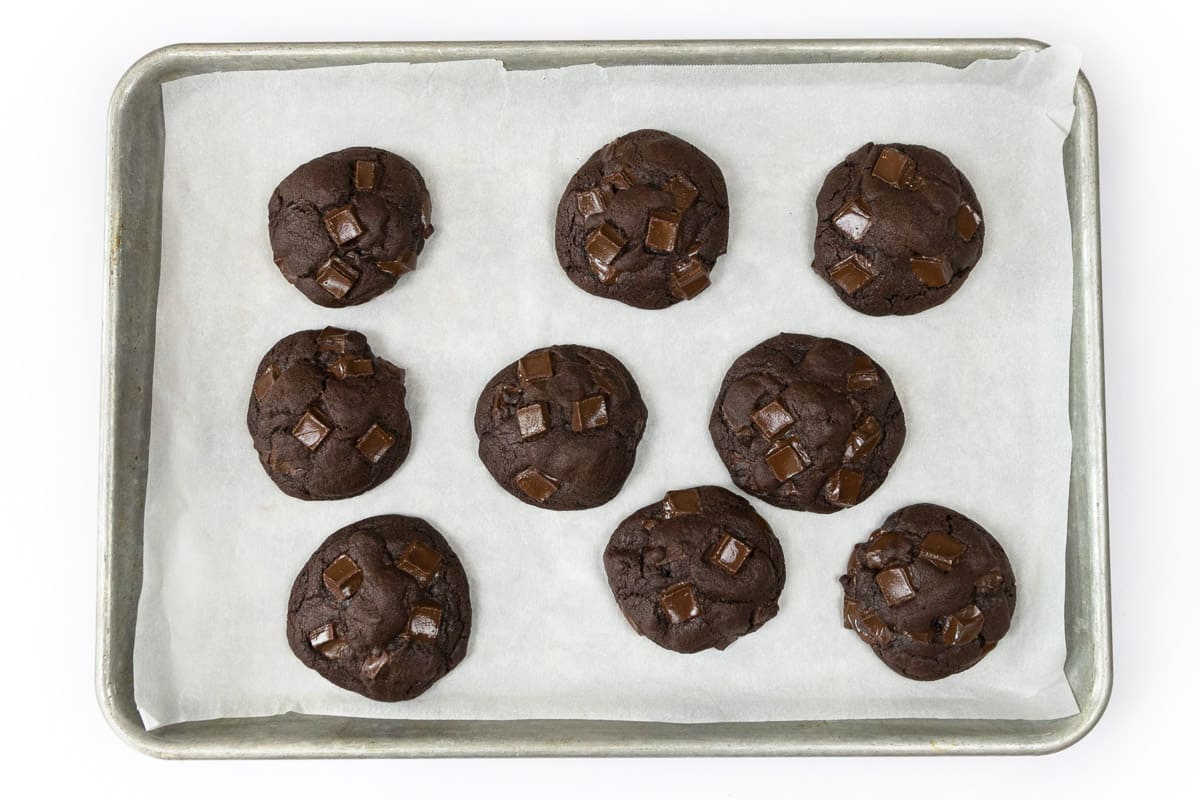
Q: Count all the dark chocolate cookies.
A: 9